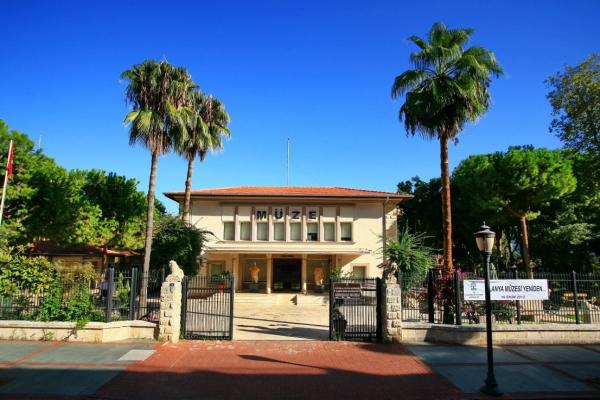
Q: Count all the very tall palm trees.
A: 3